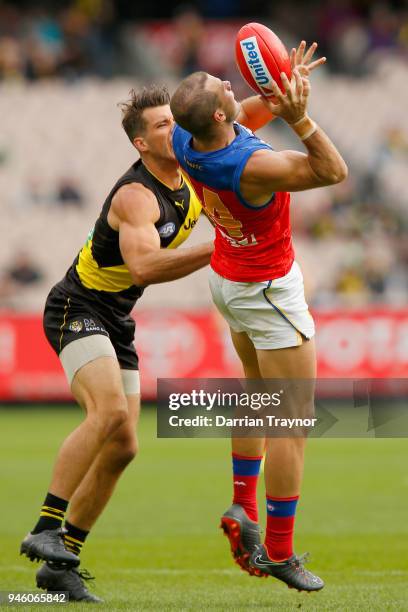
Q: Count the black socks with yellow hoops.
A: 2